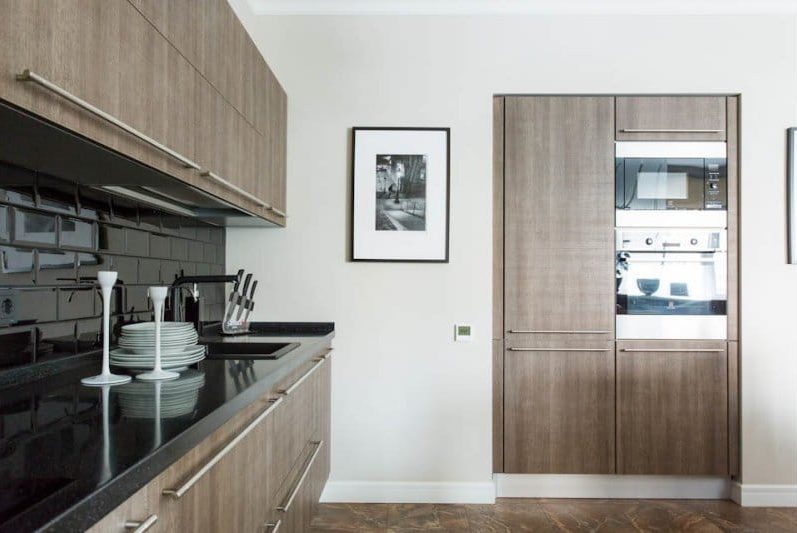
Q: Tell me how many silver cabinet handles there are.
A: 13